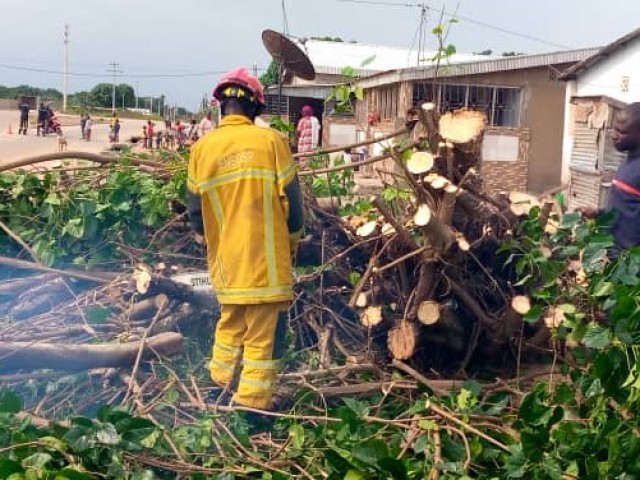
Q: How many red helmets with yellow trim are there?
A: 1